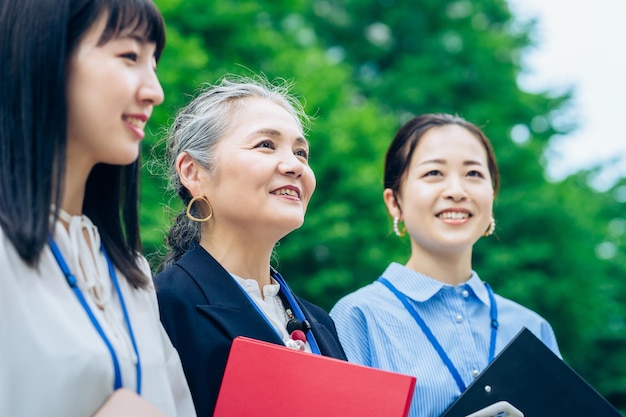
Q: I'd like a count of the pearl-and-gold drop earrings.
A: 2